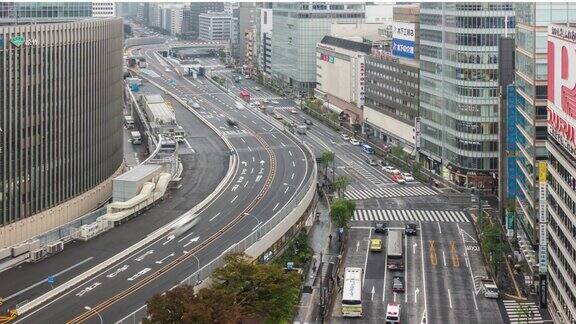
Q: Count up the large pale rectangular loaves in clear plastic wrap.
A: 0